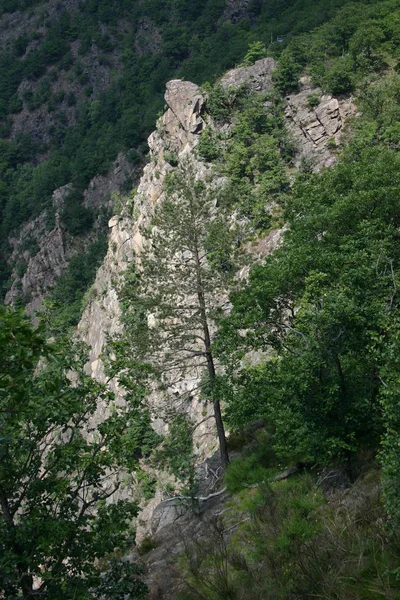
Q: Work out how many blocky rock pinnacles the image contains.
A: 1